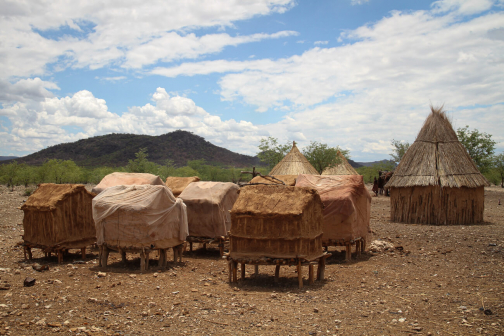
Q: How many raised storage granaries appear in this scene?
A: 8